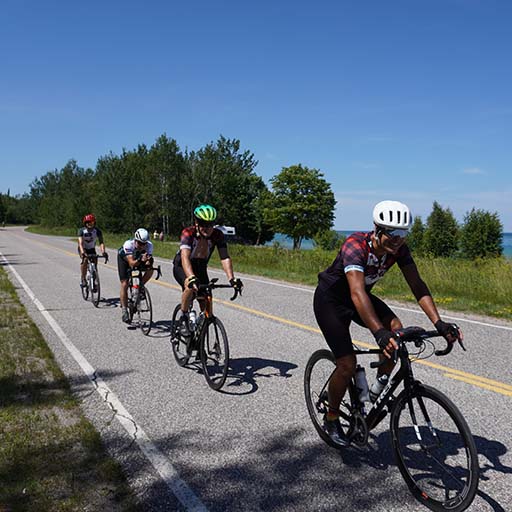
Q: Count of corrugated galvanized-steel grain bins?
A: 0